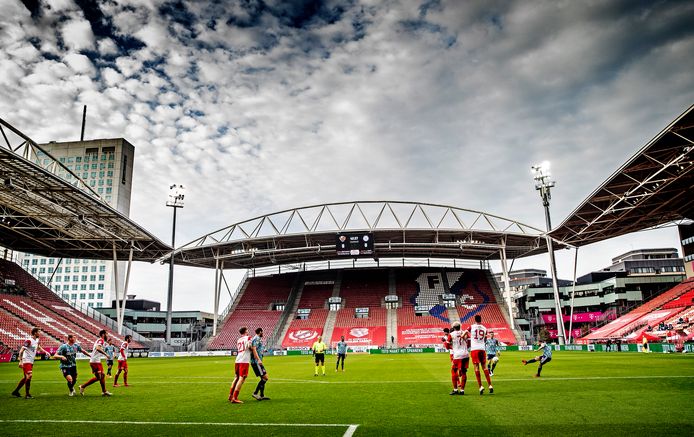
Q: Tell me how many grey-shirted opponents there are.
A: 6